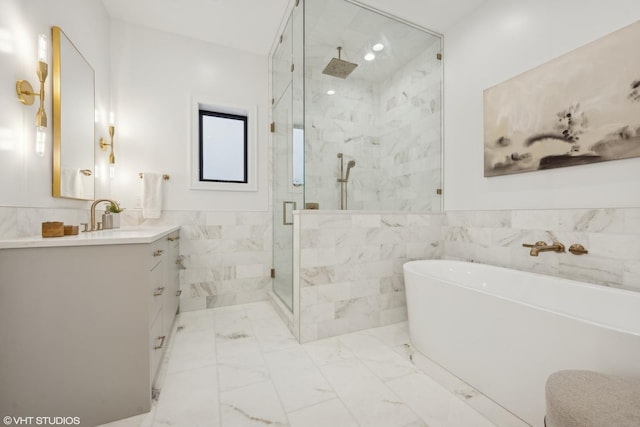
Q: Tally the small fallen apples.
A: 0